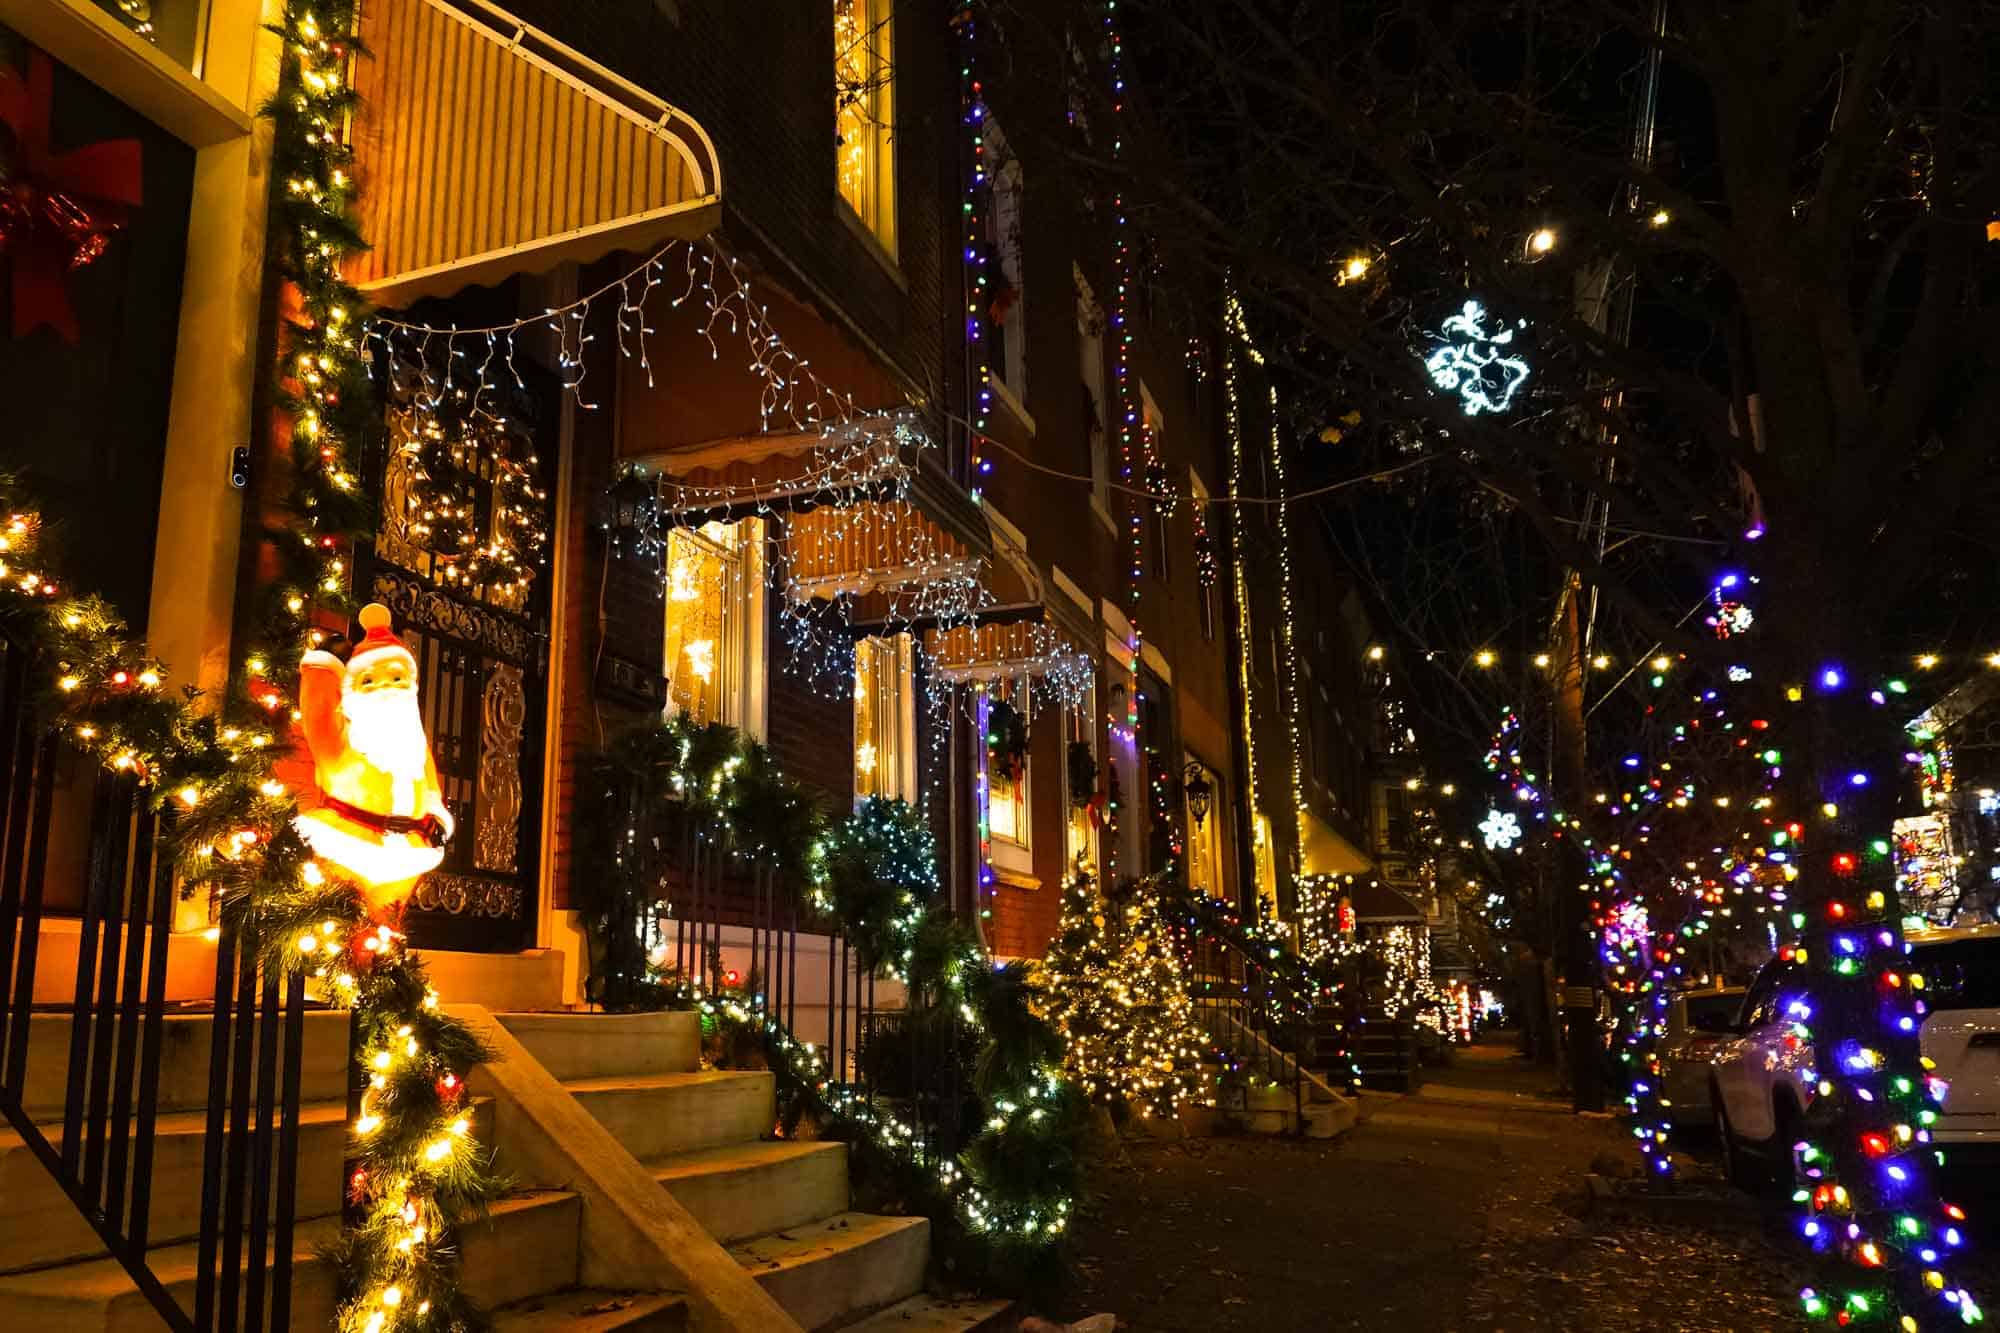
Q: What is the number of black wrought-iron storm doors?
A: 1